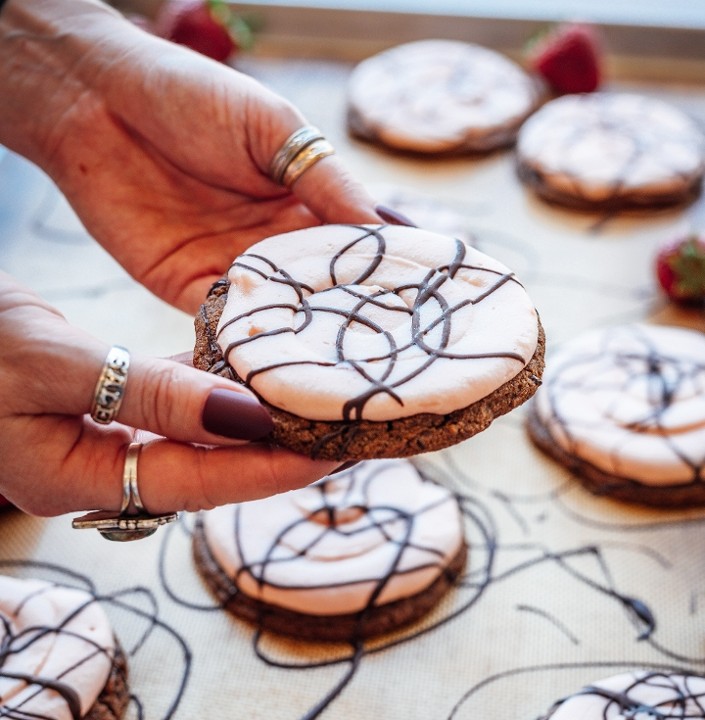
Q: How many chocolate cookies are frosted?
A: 7